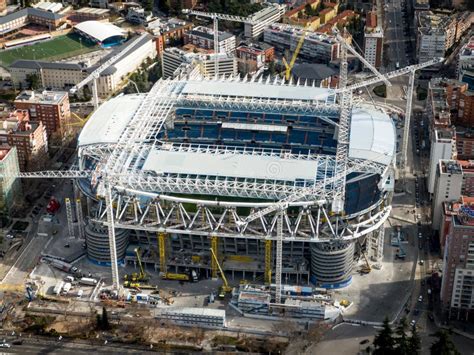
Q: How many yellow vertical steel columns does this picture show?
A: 3